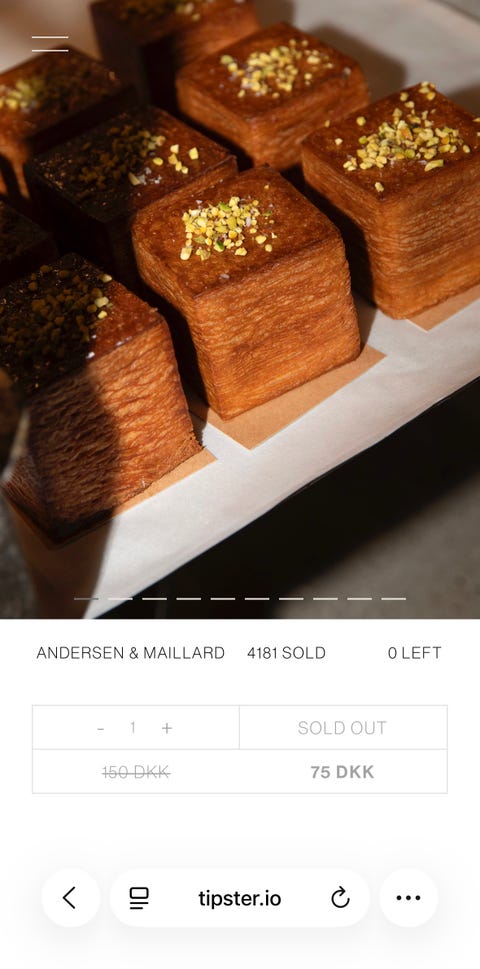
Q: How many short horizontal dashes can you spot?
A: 10